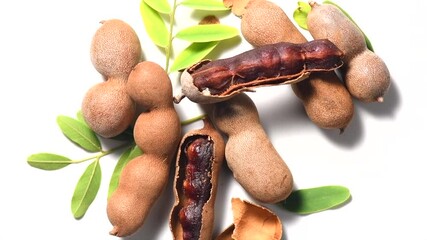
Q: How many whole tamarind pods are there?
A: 5